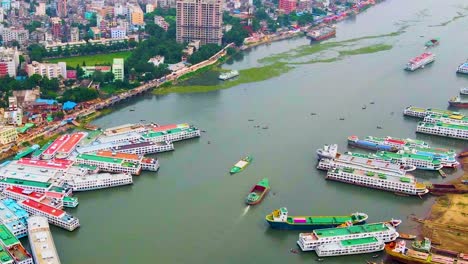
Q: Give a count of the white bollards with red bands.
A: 0